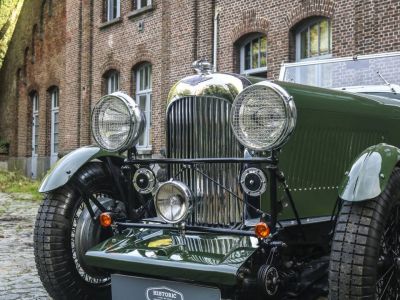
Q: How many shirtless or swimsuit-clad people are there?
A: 0